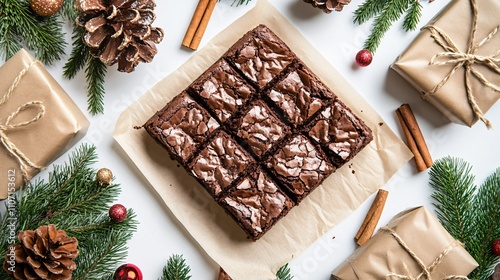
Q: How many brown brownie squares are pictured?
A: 9